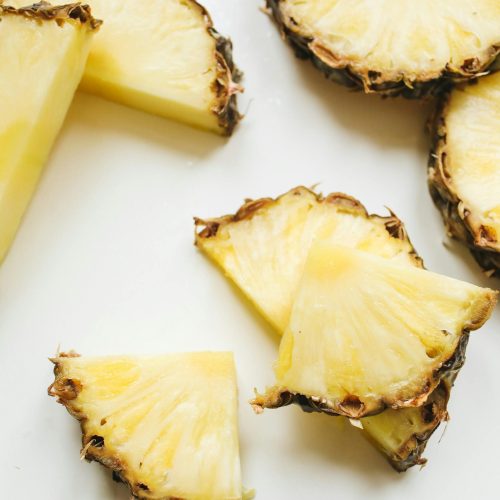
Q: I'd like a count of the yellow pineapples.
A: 7